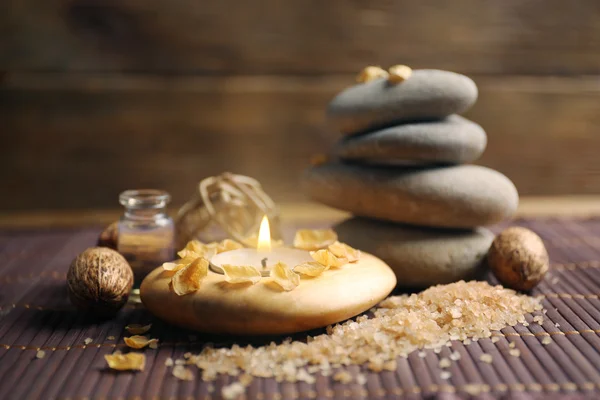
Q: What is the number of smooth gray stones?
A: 4